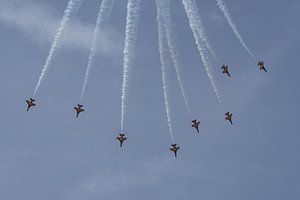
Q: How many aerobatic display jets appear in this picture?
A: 8